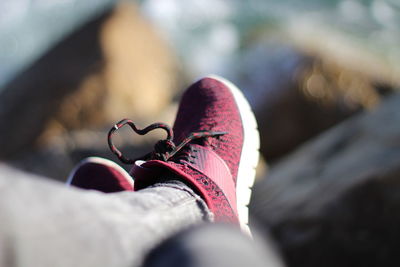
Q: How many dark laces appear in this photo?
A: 1